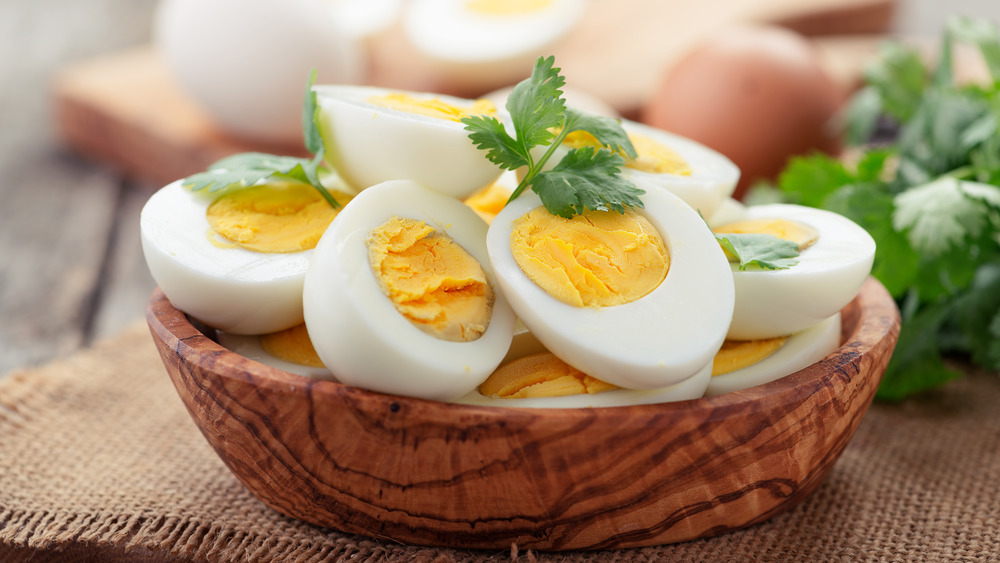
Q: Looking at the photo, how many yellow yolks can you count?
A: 11